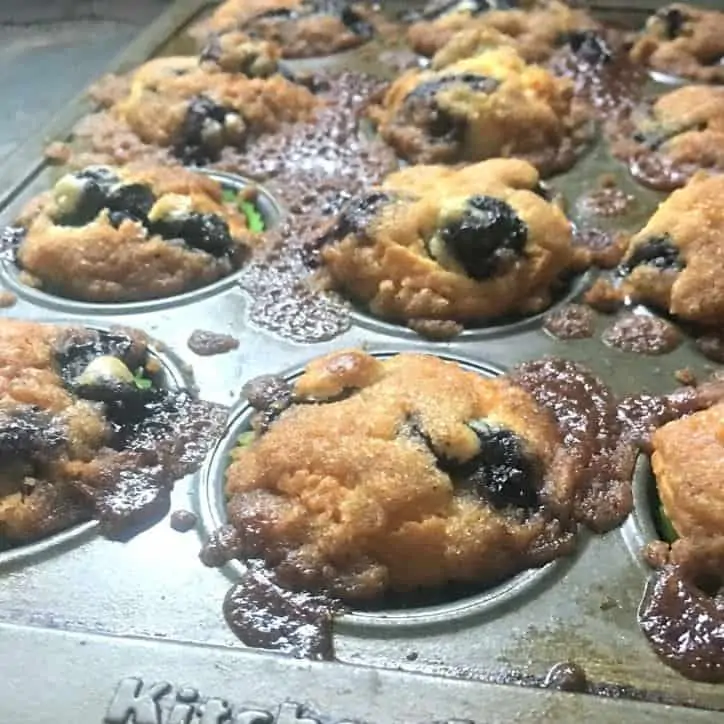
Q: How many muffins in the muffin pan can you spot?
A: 12